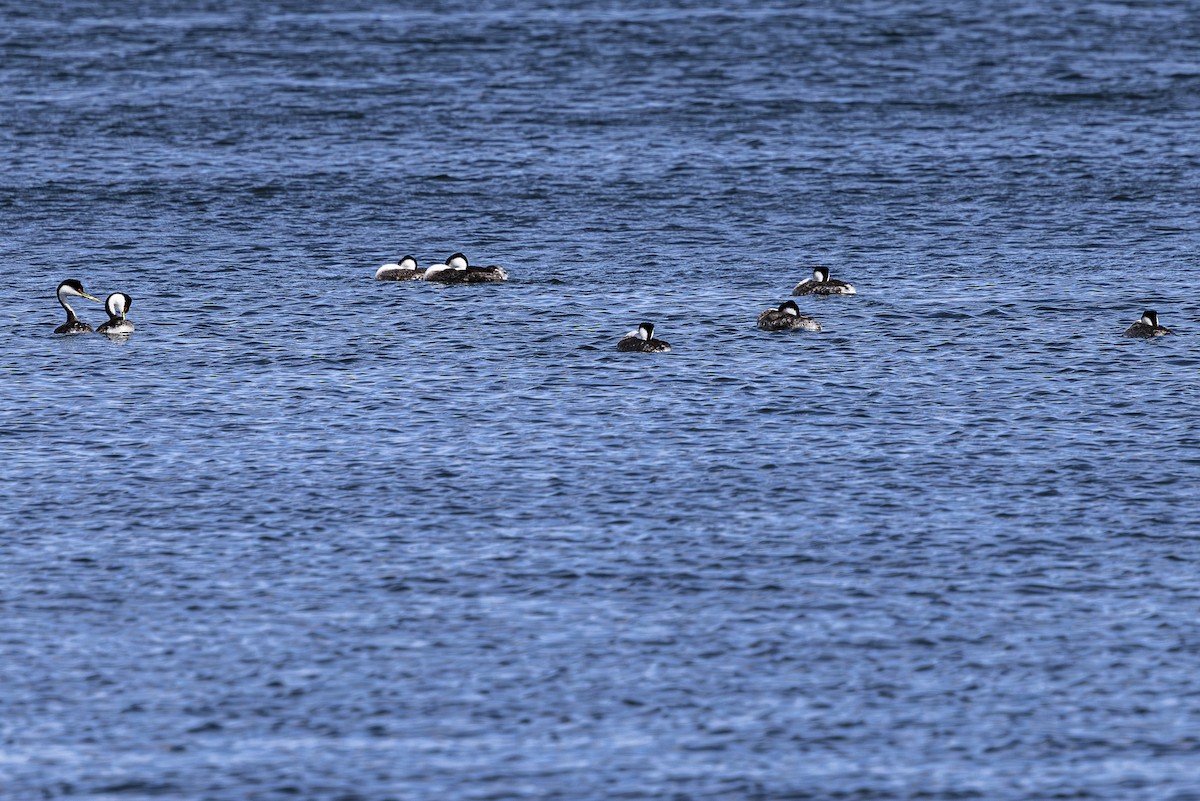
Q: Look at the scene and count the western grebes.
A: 8